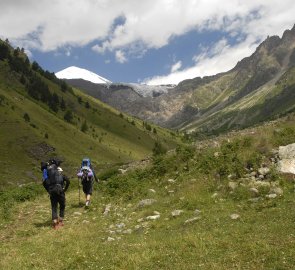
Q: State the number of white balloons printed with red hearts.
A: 0